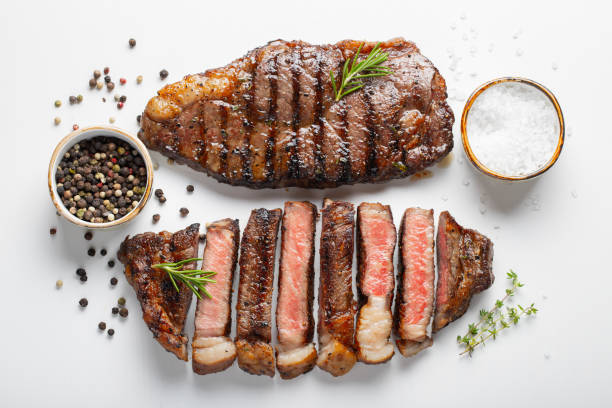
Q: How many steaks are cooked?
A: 2